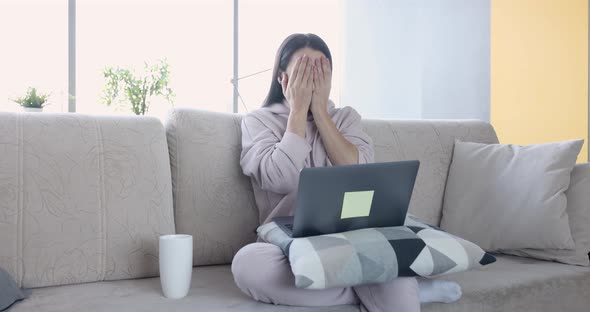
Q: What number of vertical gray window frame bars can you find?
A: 2